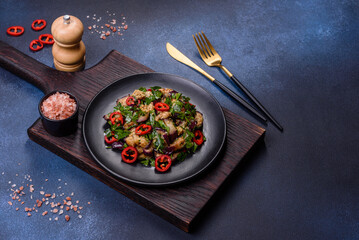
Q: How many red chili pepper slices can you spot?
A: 12